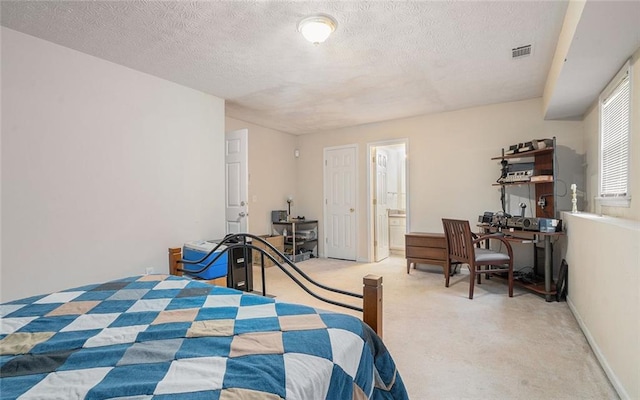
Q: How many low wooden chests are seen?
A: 1